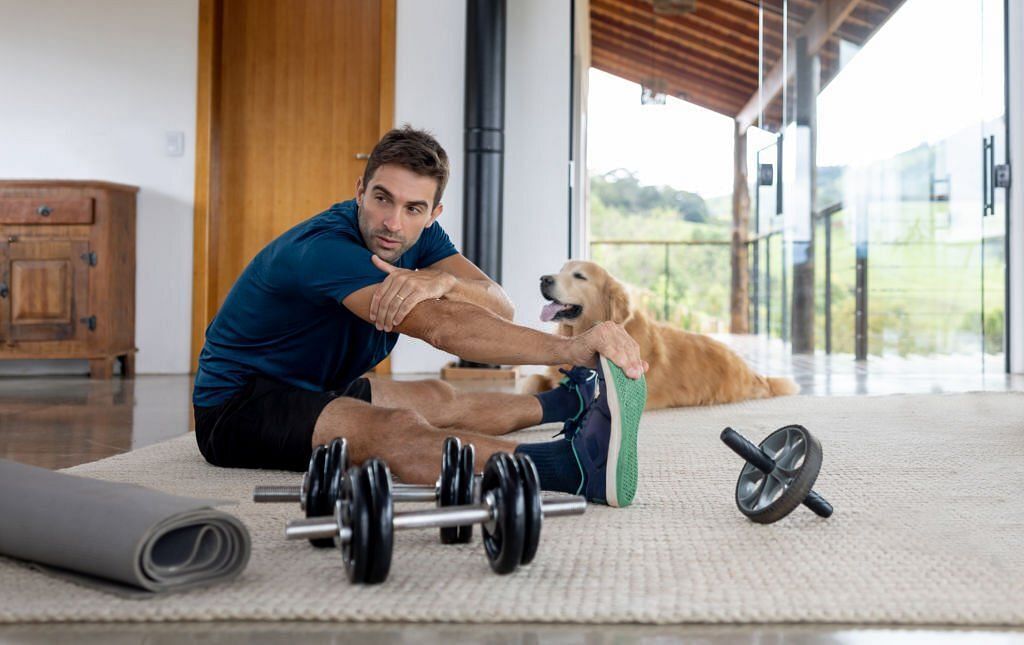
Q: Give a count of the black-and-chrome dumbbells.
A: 2